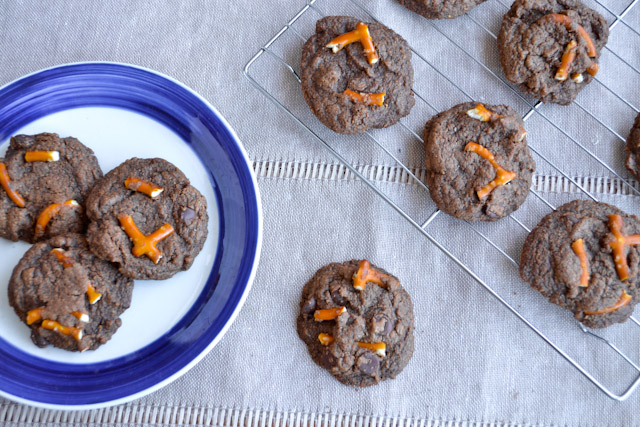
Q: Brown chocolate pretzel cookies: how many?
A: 10